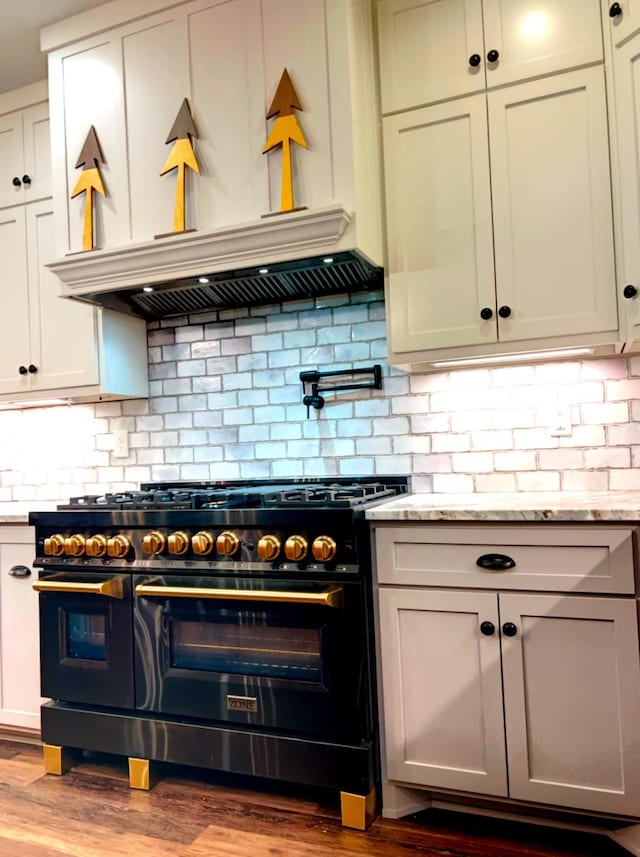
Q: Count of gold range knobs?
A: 11